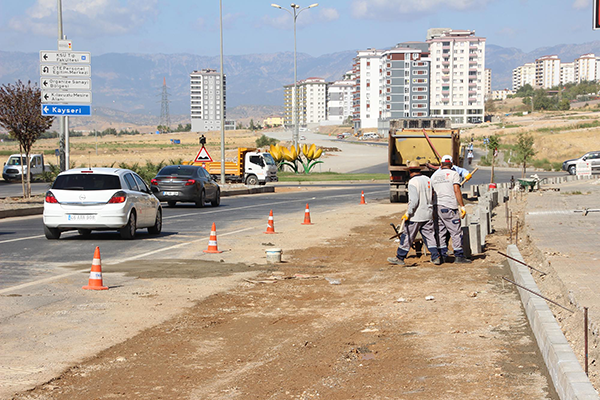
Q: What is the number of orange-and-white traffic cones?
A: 5